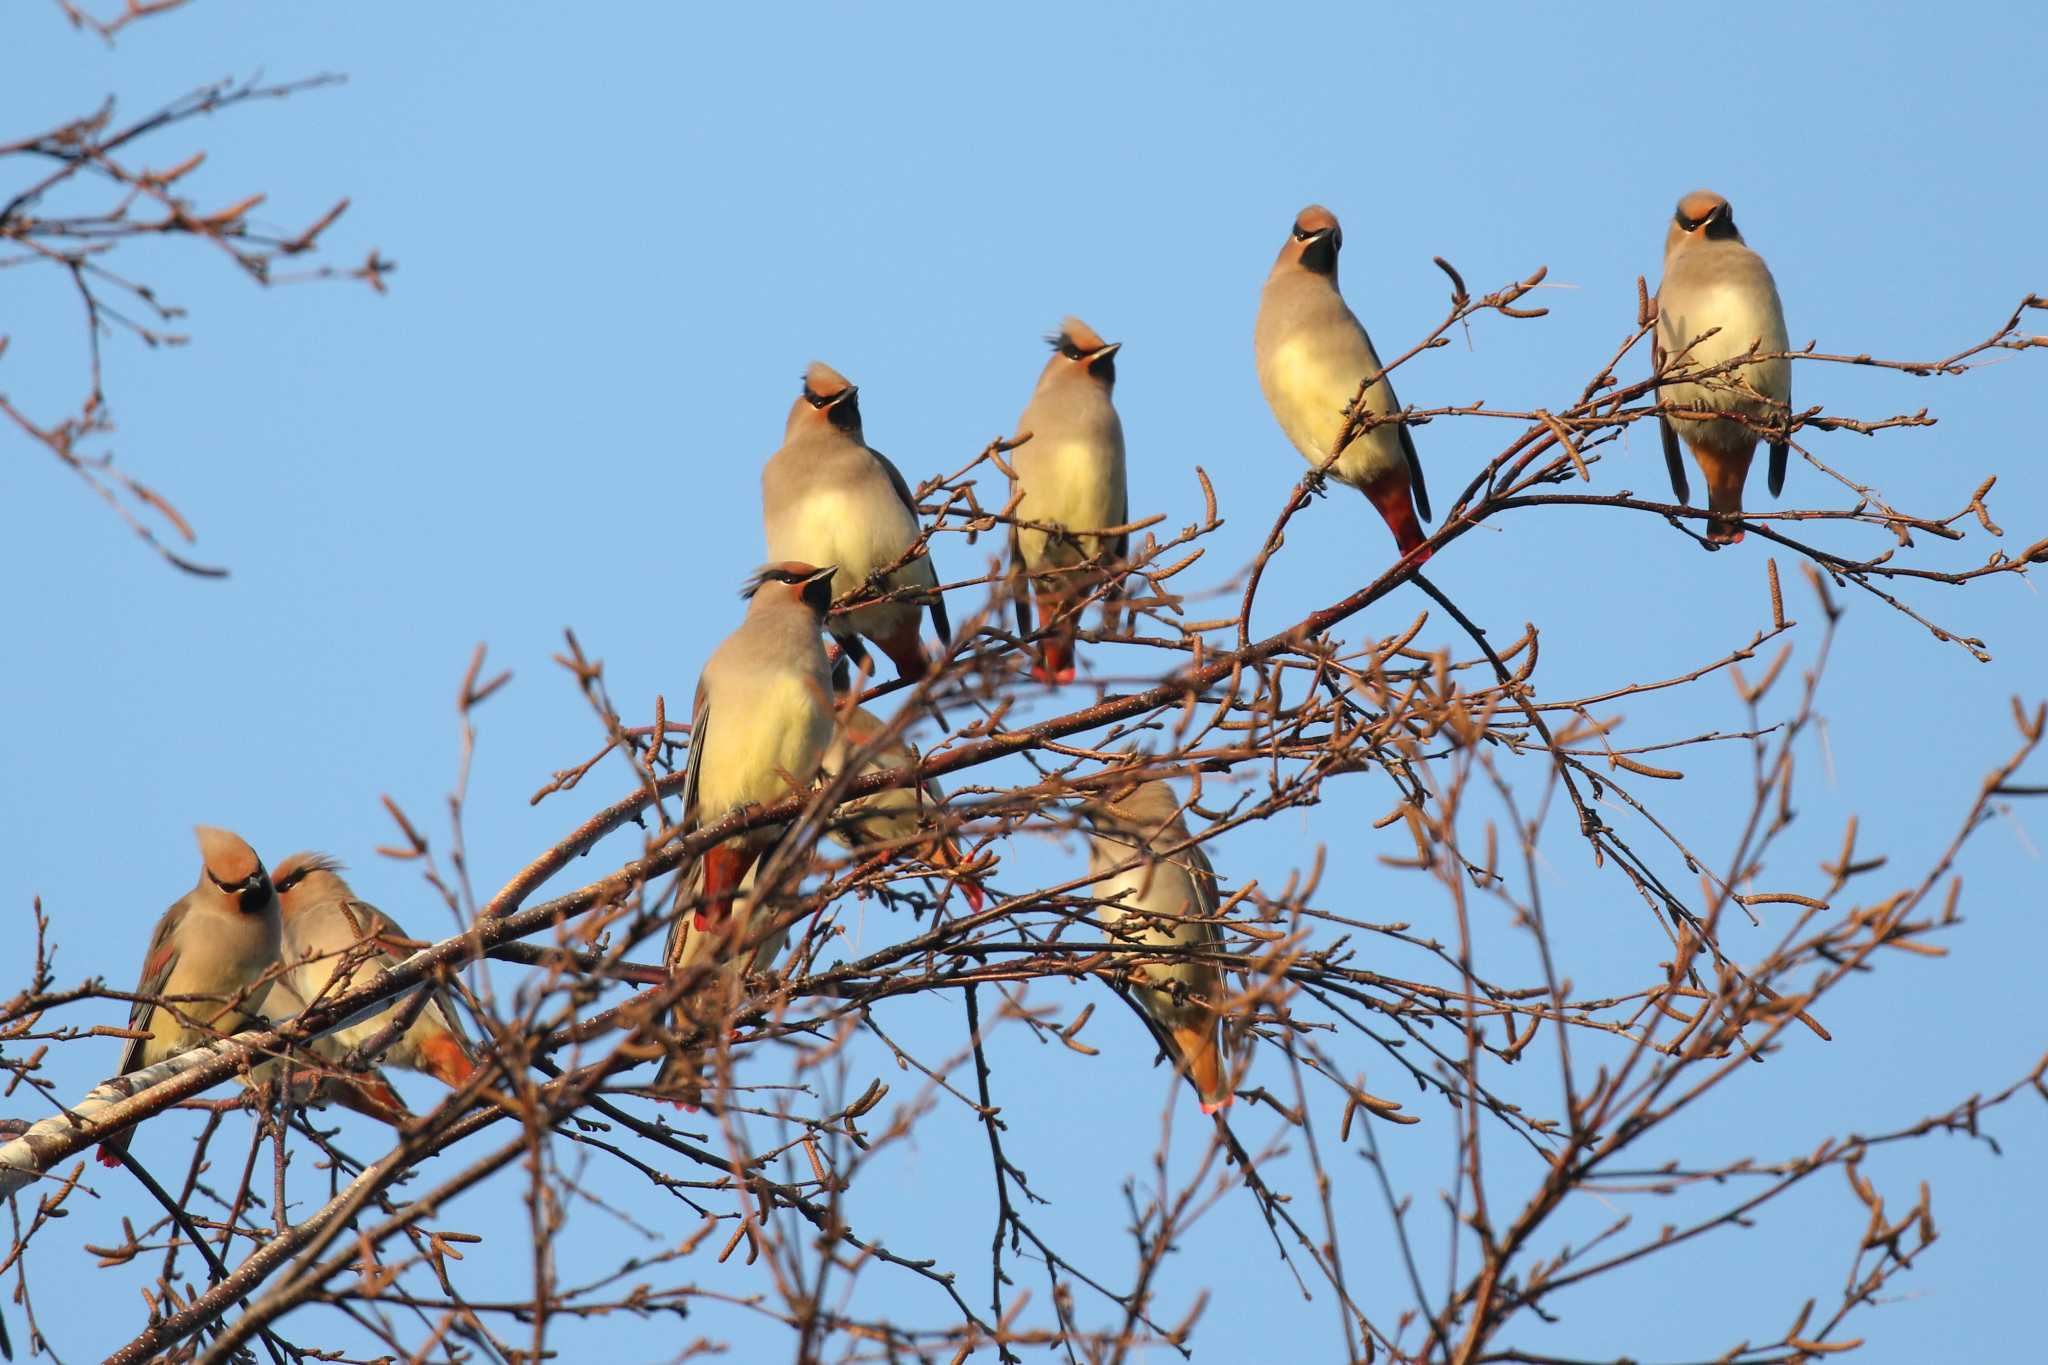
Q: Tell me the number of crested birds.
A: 11